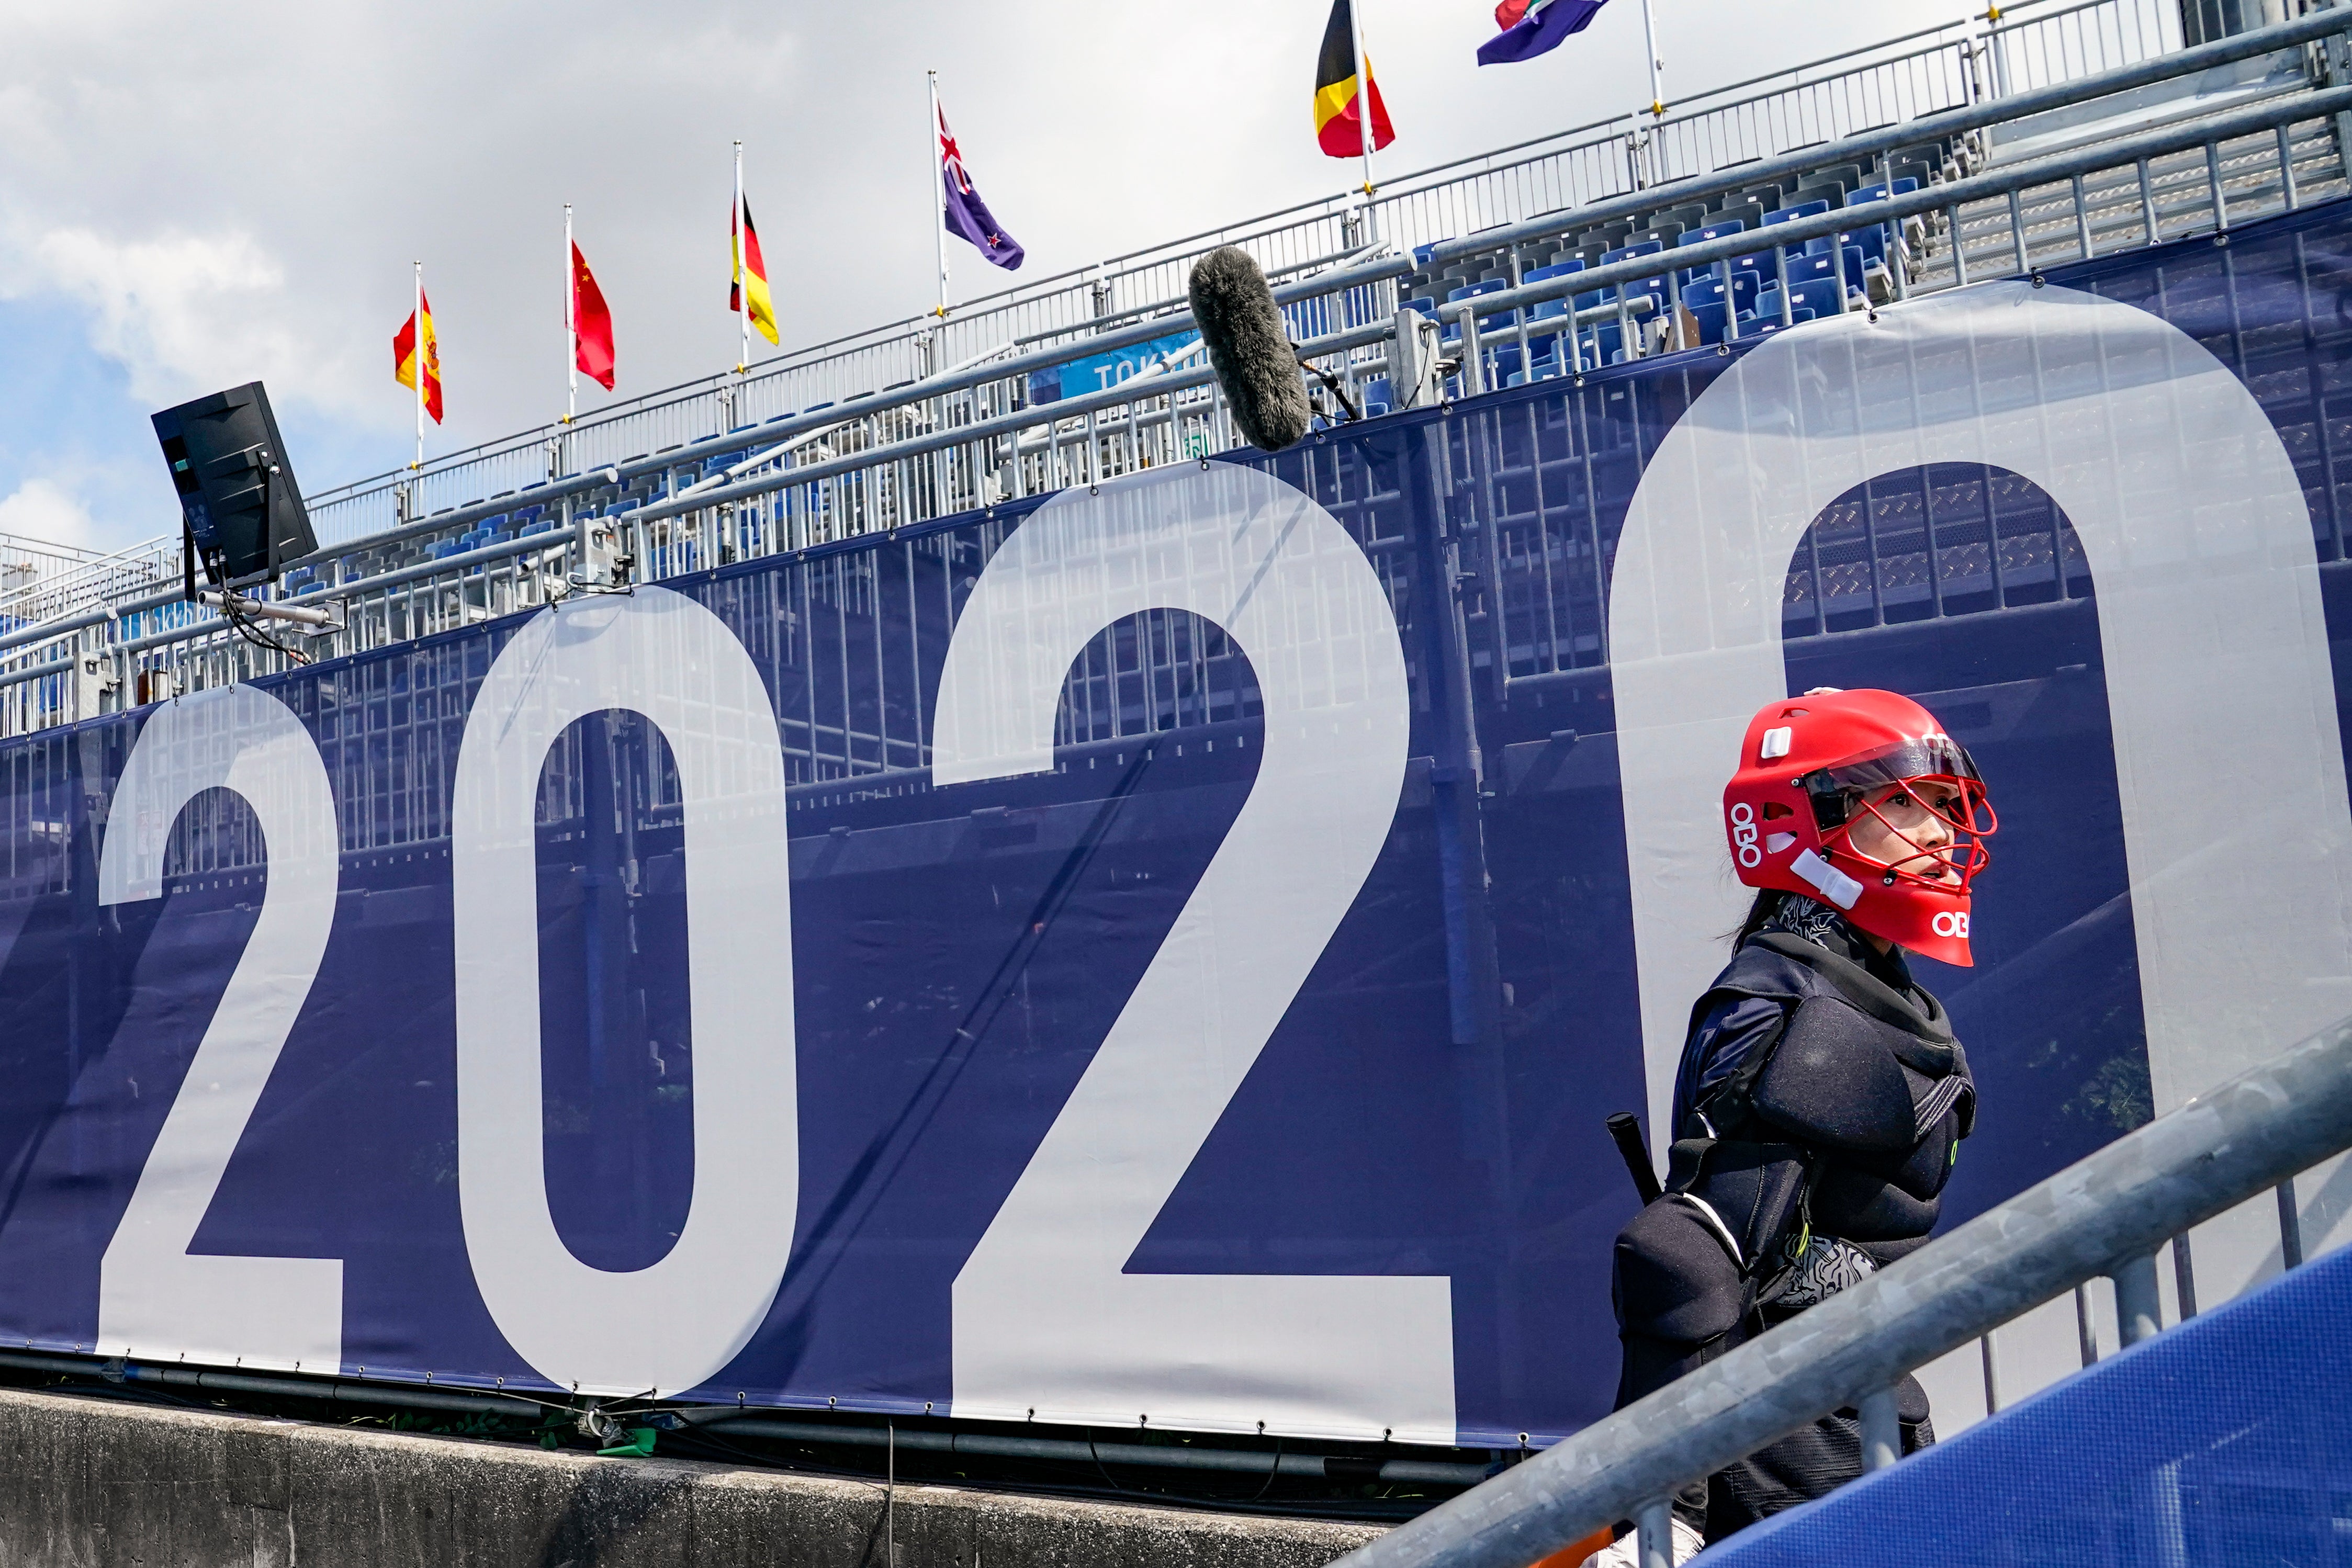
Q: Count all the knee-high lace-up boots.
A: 0